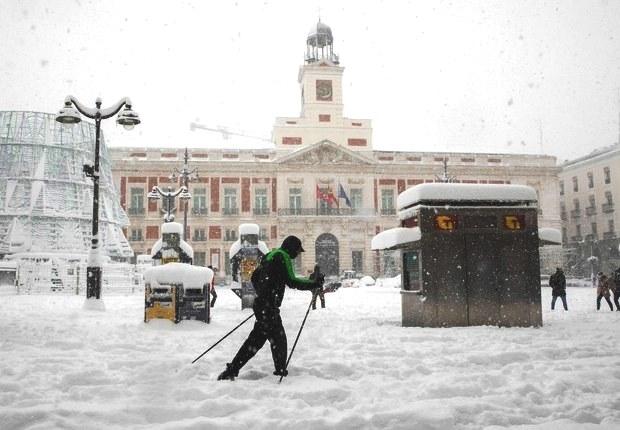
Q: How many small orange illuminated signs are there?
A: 2